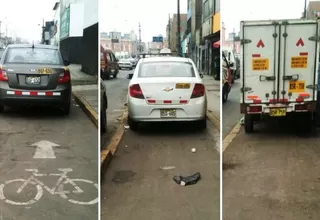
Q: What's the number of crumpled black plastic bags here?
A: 1